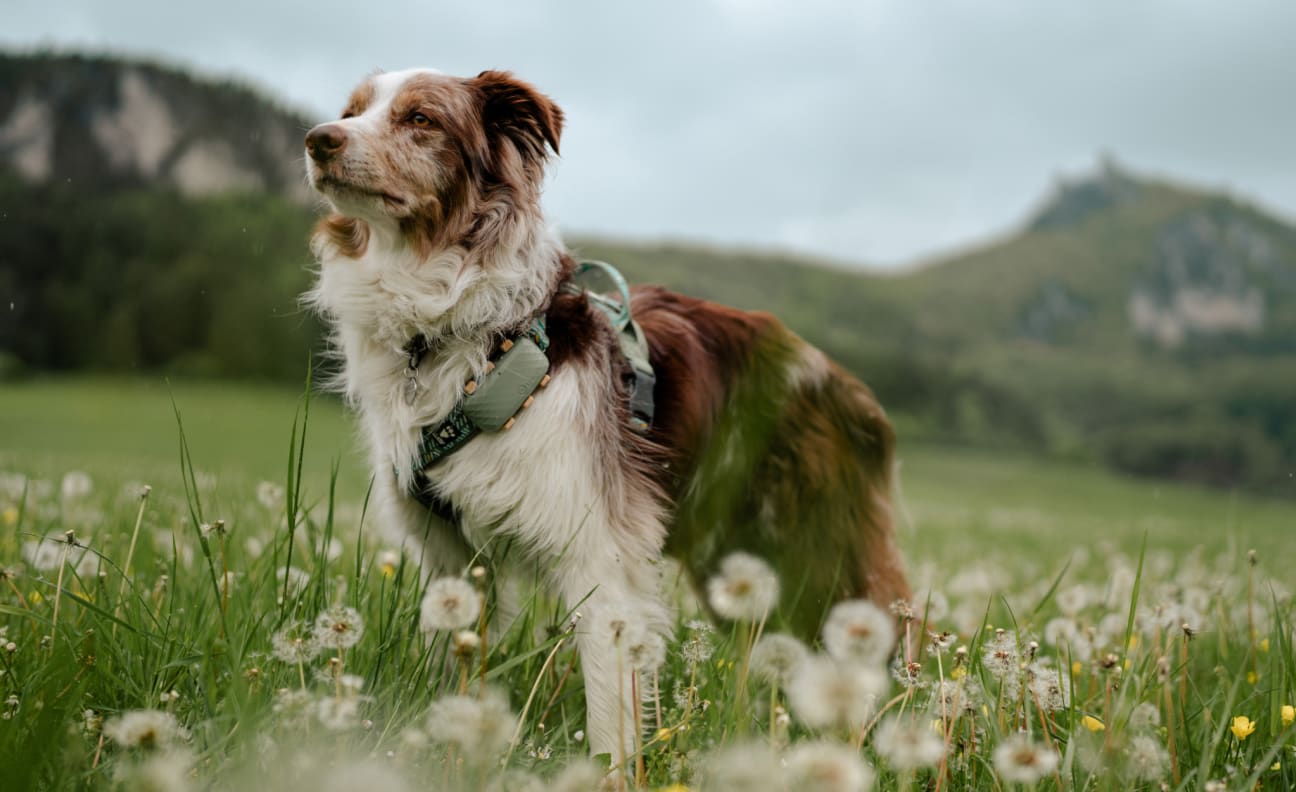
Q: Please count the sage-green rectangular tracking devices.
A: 1